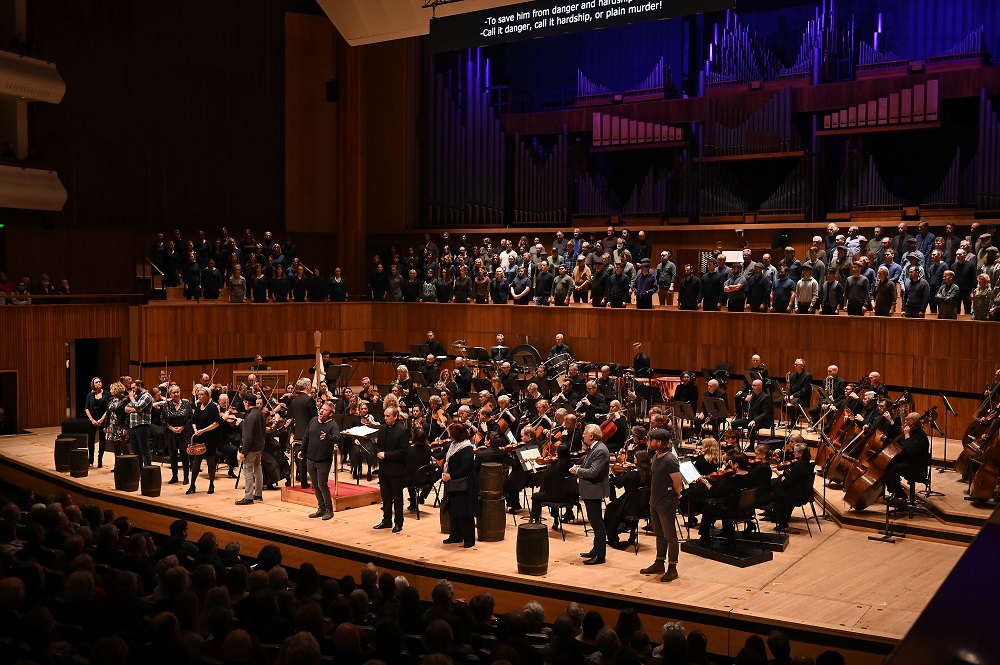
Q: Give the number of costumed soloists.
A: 11